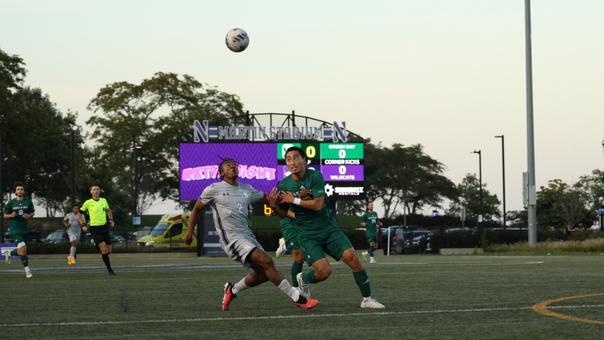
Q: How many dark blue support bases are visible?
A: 1